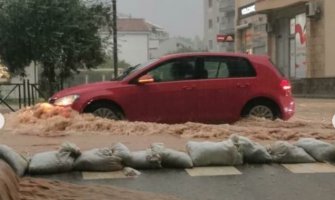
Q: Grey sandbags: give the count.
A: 9